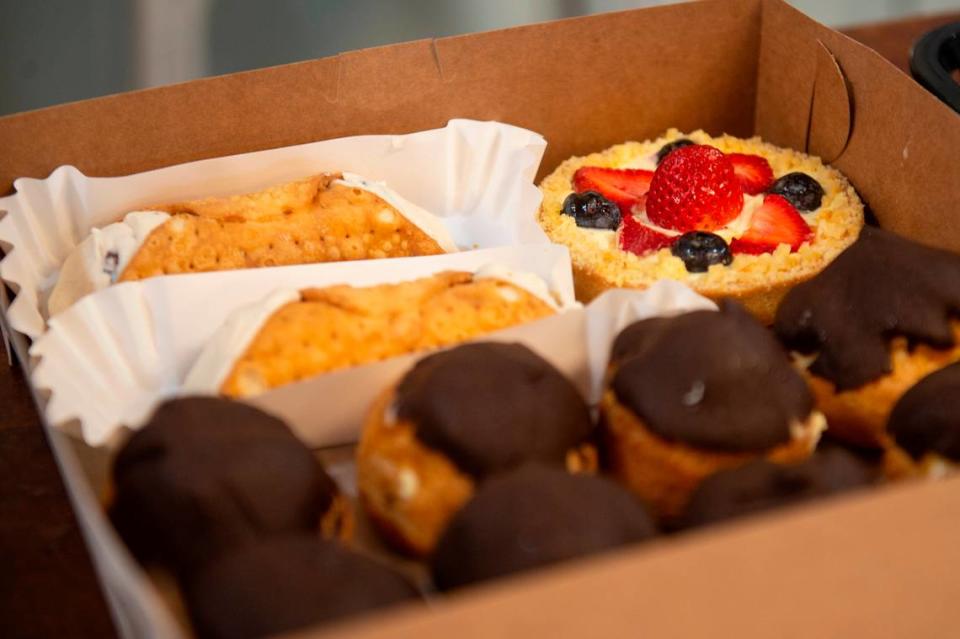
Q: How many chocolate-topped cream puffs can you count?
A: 8